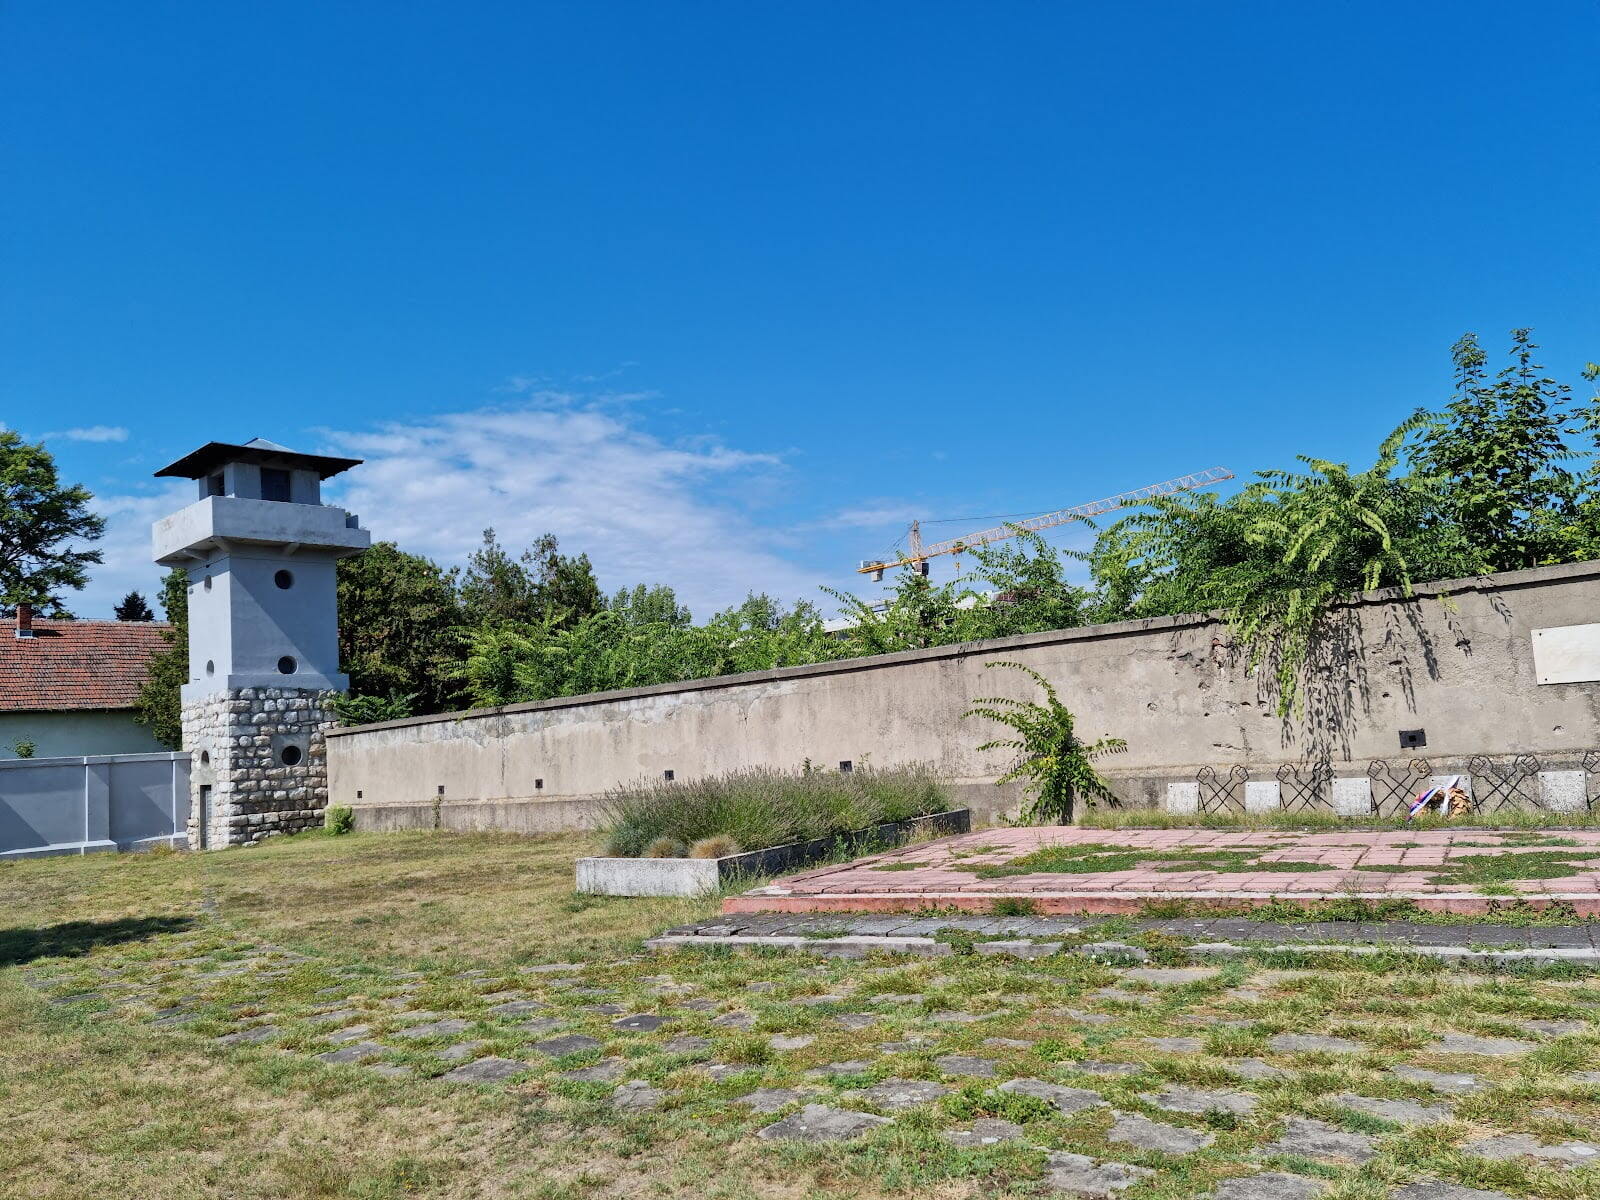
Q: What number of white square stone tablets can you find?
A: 5